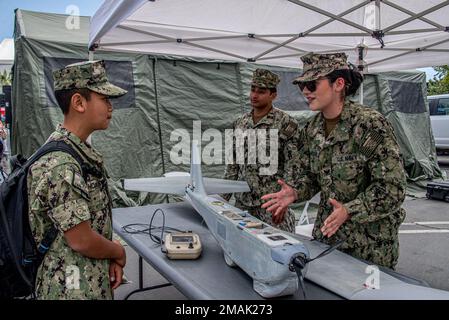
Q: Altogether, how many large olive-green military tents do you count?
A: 1